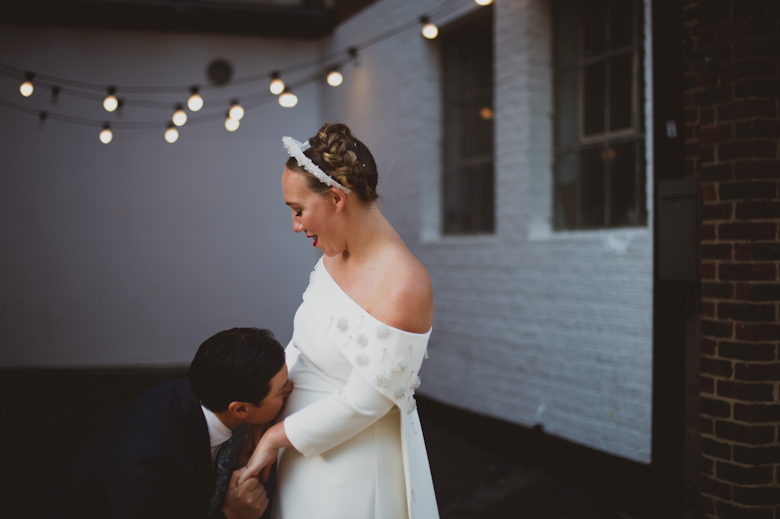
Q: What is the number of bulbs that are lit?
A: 13